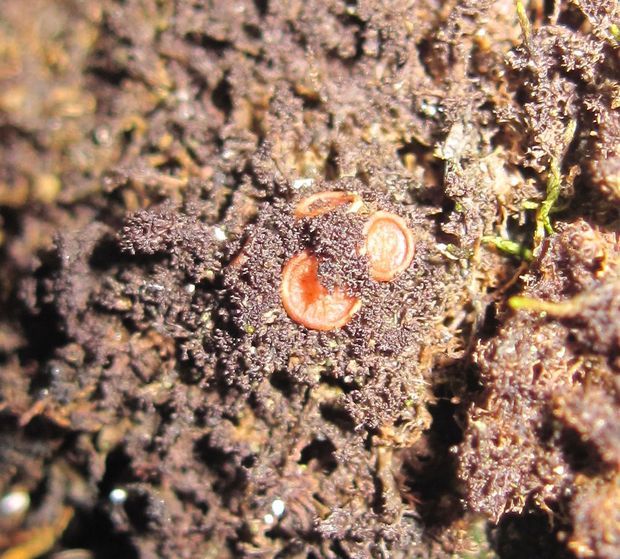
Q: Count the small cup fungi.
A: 3